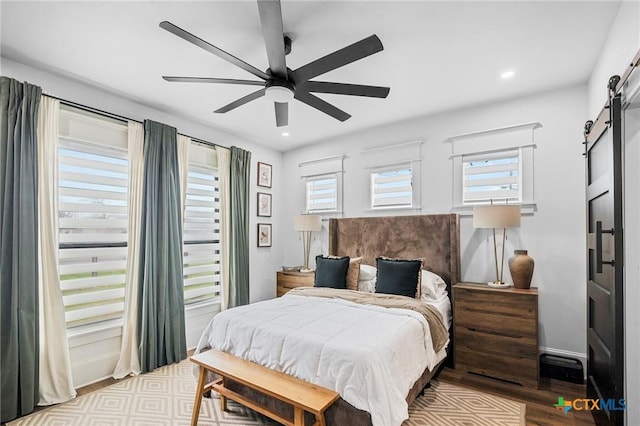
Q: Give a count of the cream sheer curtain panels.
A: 4